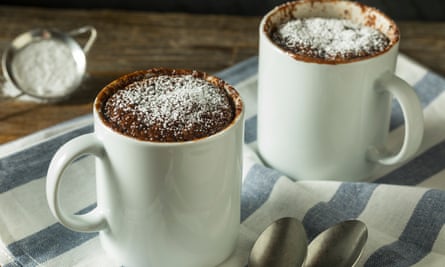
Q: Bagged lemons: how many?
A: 0